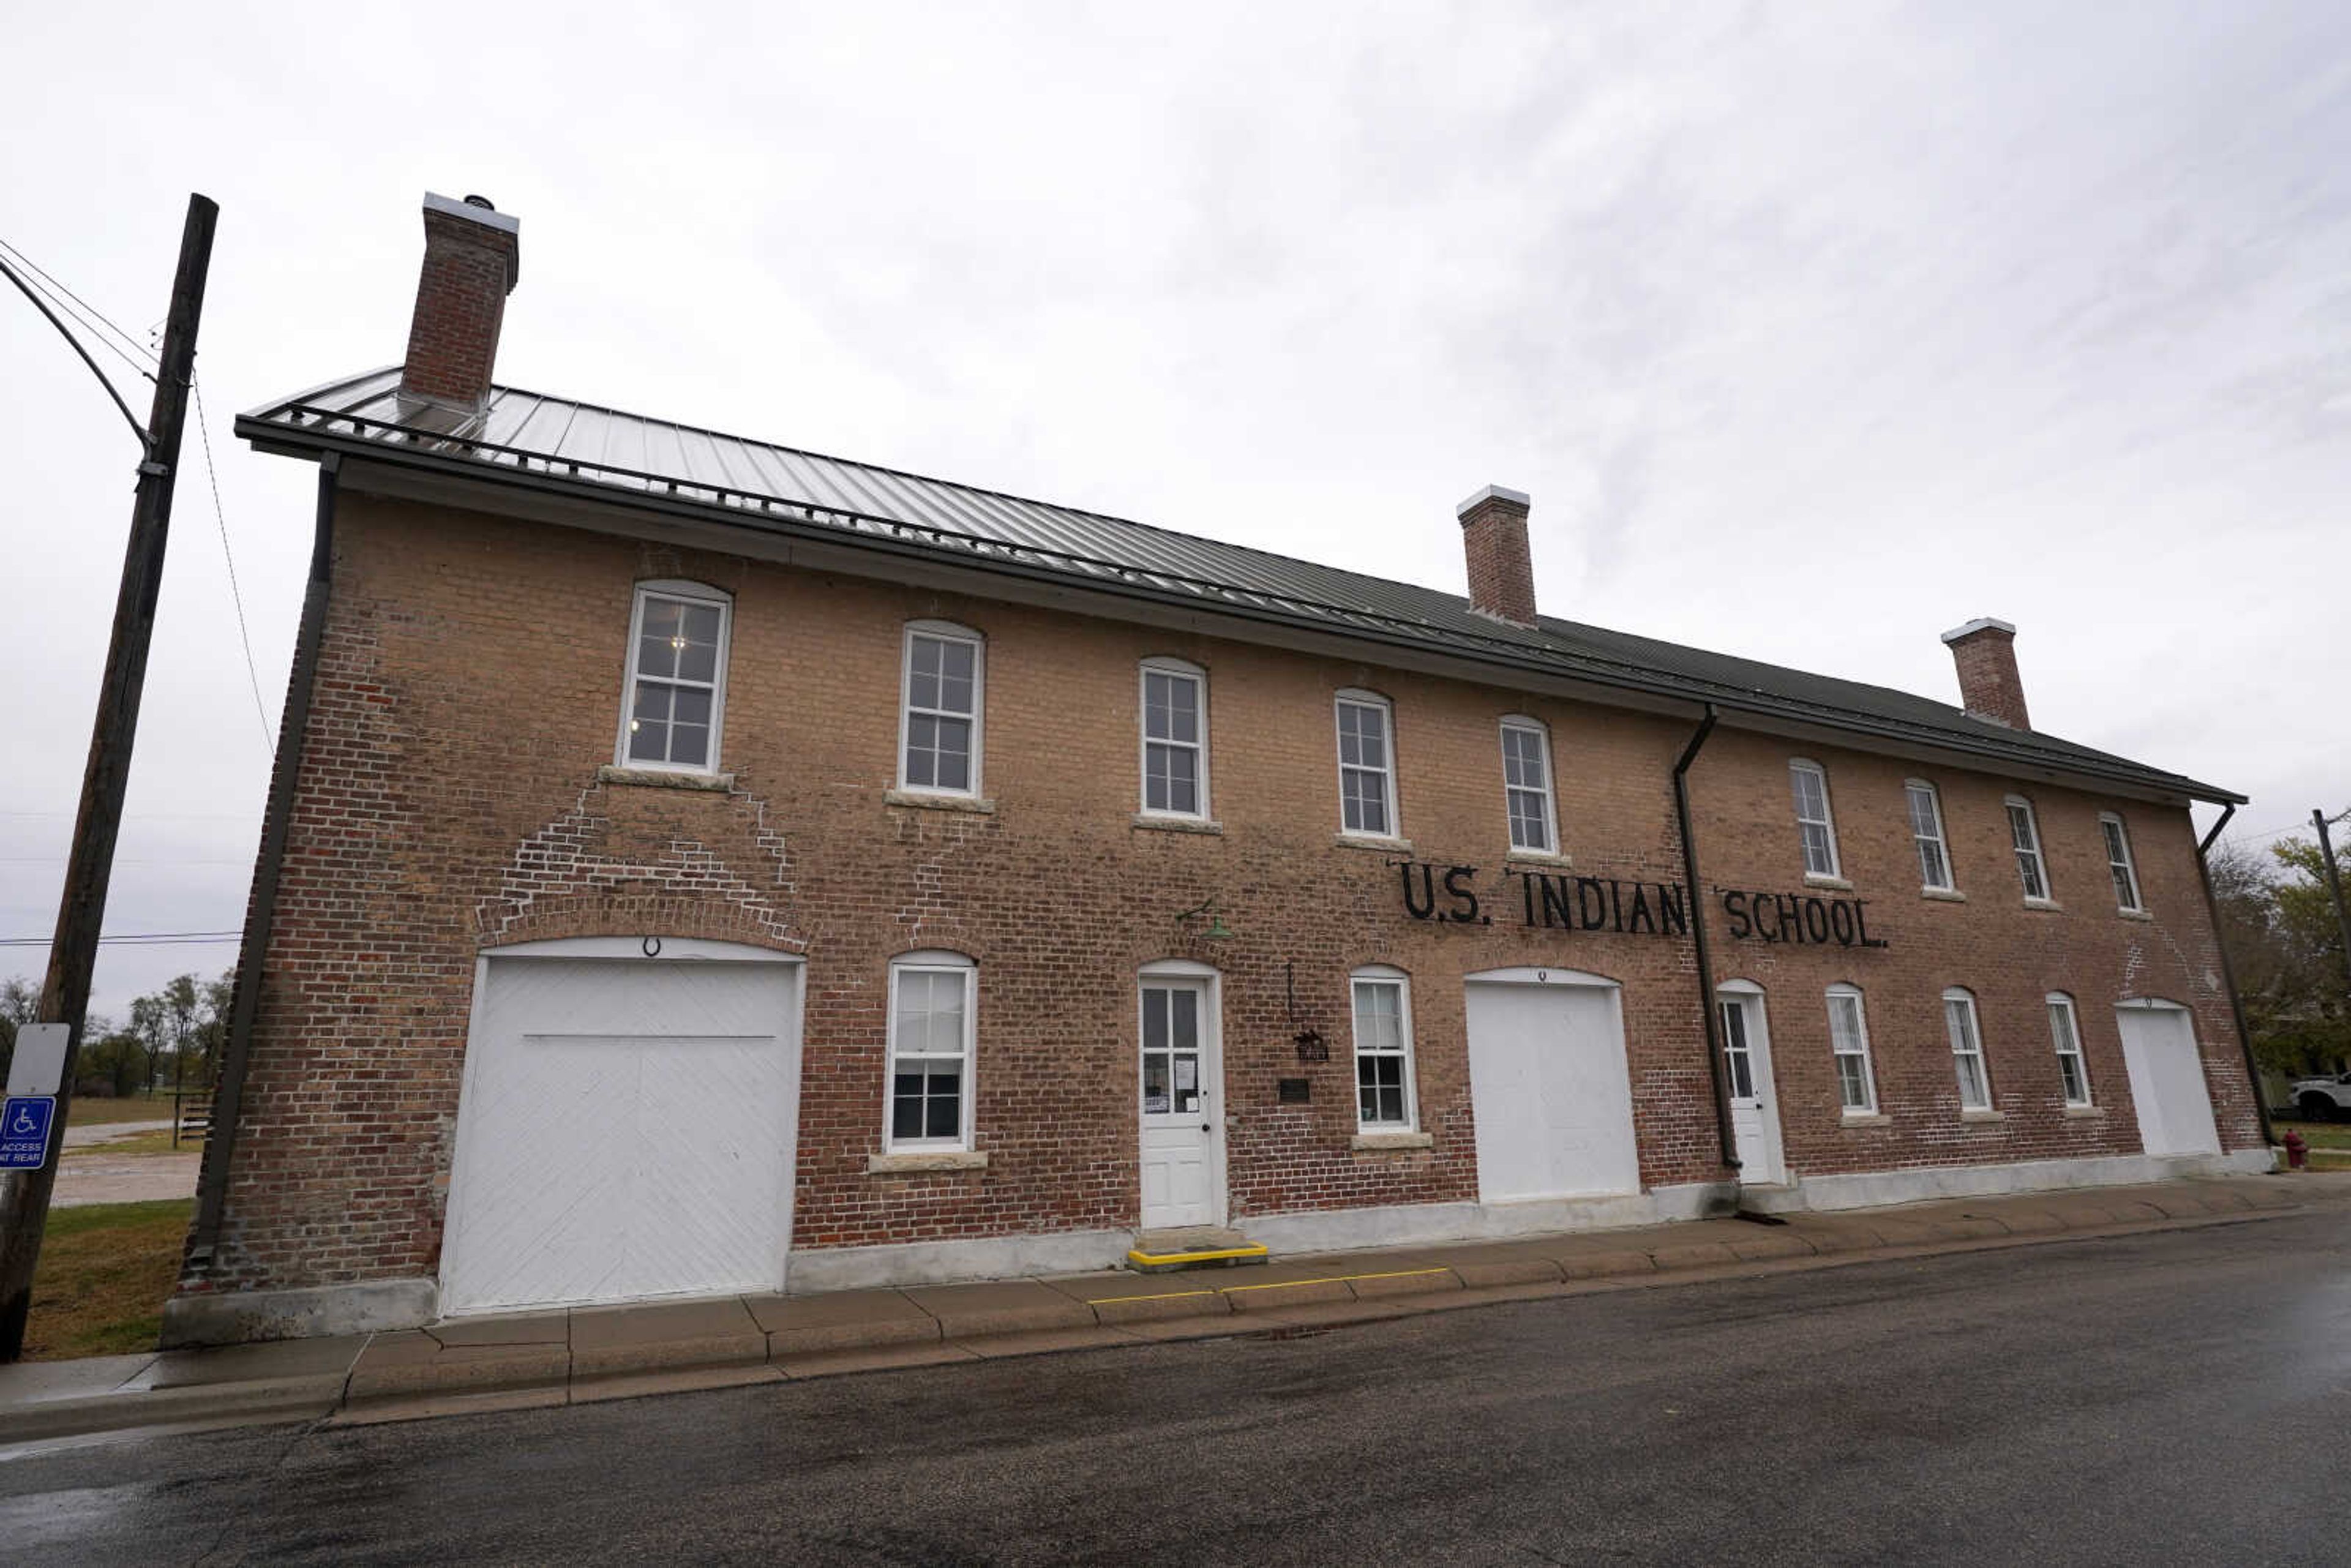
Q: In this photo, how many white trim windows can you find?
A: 14